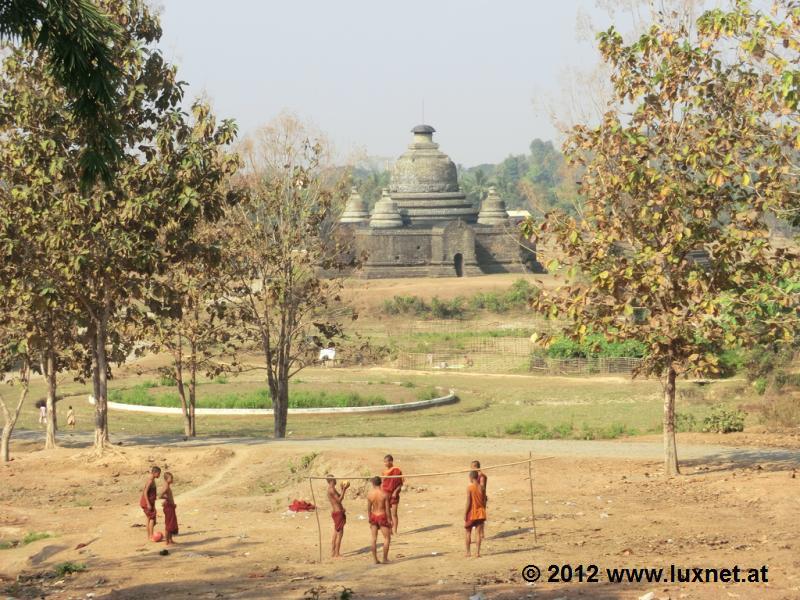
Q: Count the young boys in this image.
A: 7